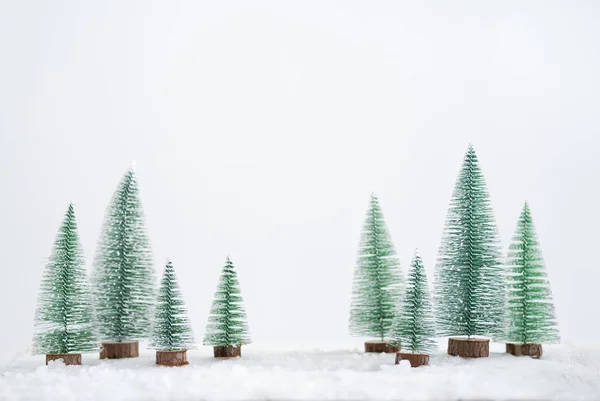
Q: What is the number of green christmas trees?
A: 8